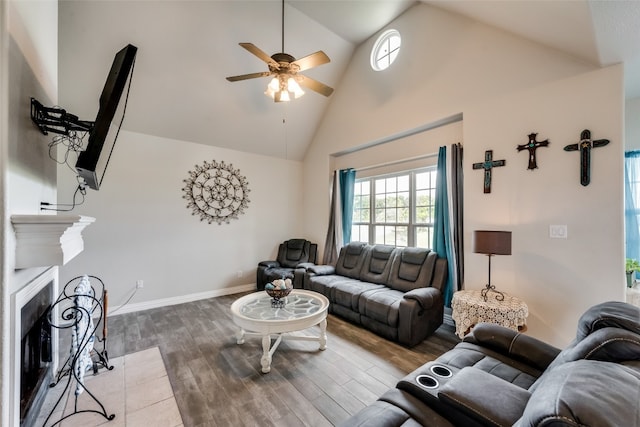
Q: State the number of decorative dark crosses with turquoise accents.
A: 3